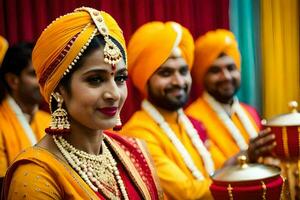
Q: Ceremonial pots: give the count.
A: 2